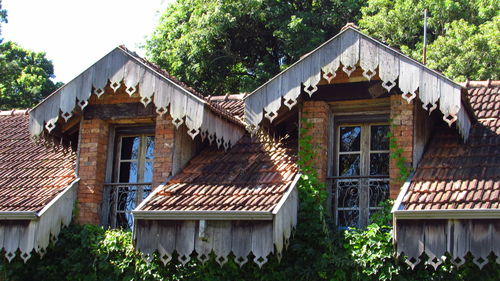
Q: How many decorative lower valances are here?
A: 3